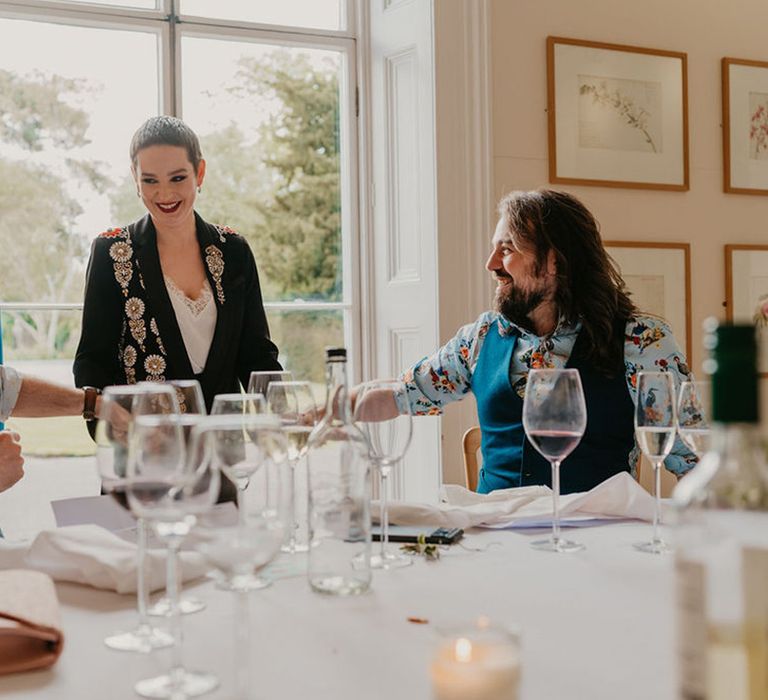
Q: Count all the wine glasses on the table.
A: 11